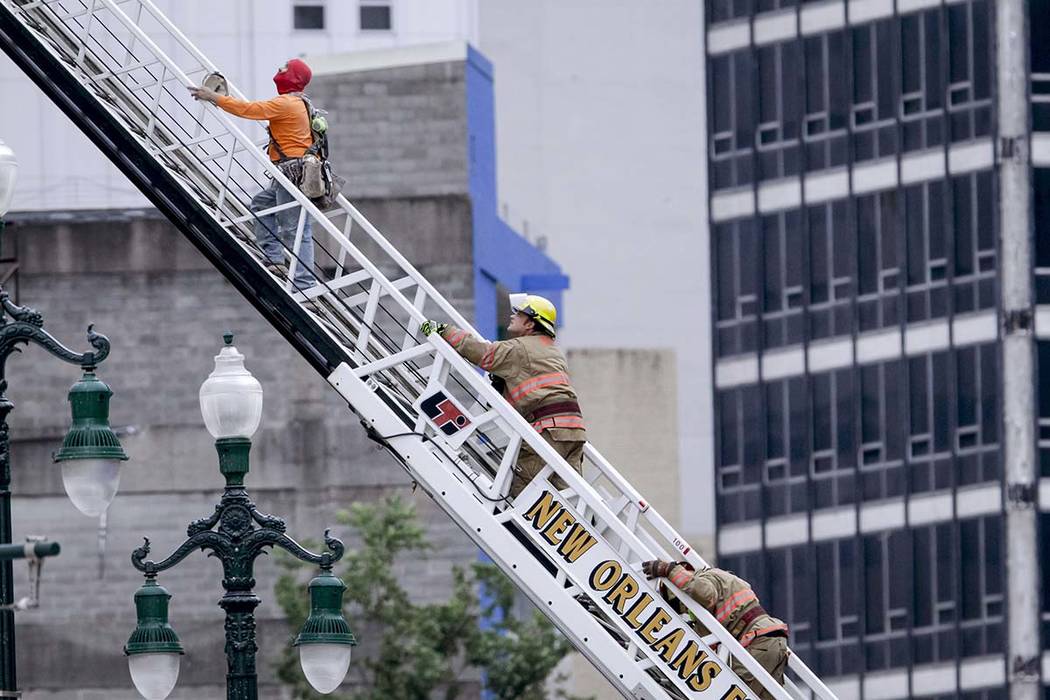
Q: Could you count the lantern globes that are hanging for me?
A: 3